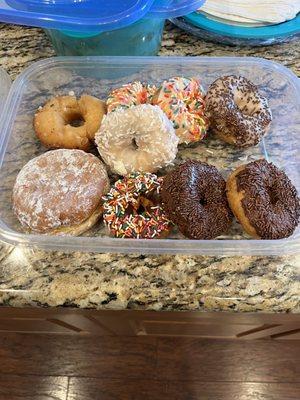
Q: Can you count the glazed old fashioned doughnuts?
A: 1